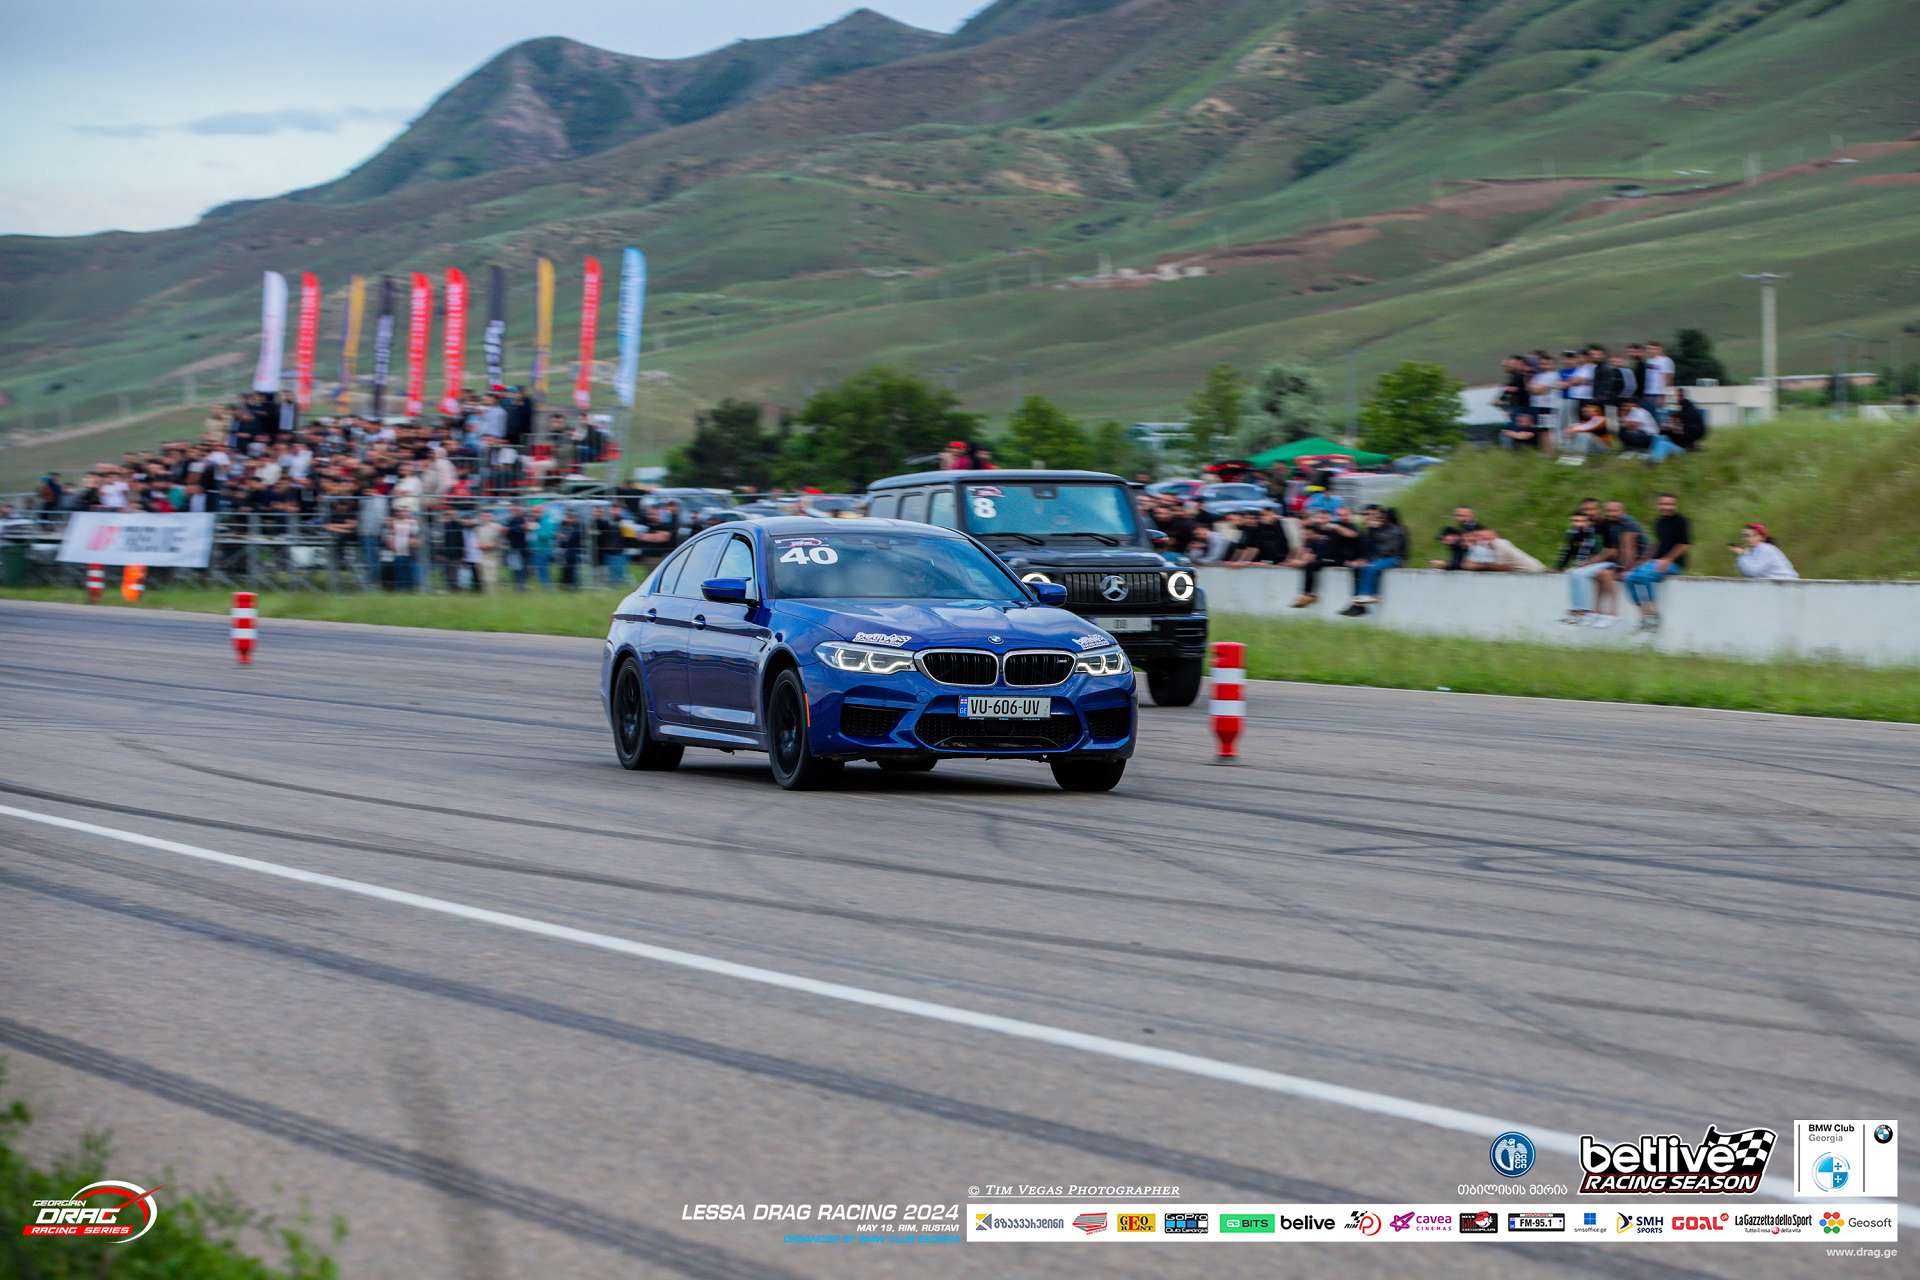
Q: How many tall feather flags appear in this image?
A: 10